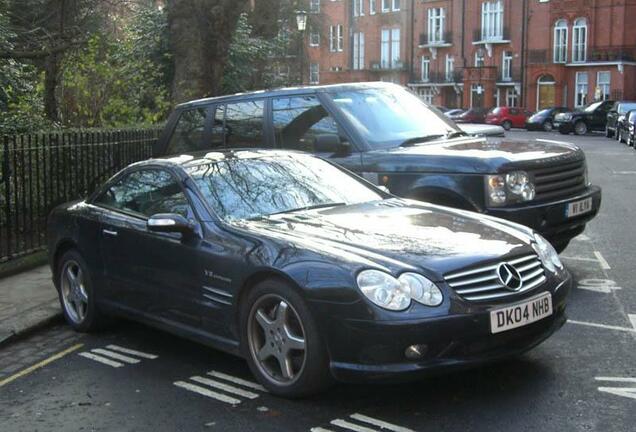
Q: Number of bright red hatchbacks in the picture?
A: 1